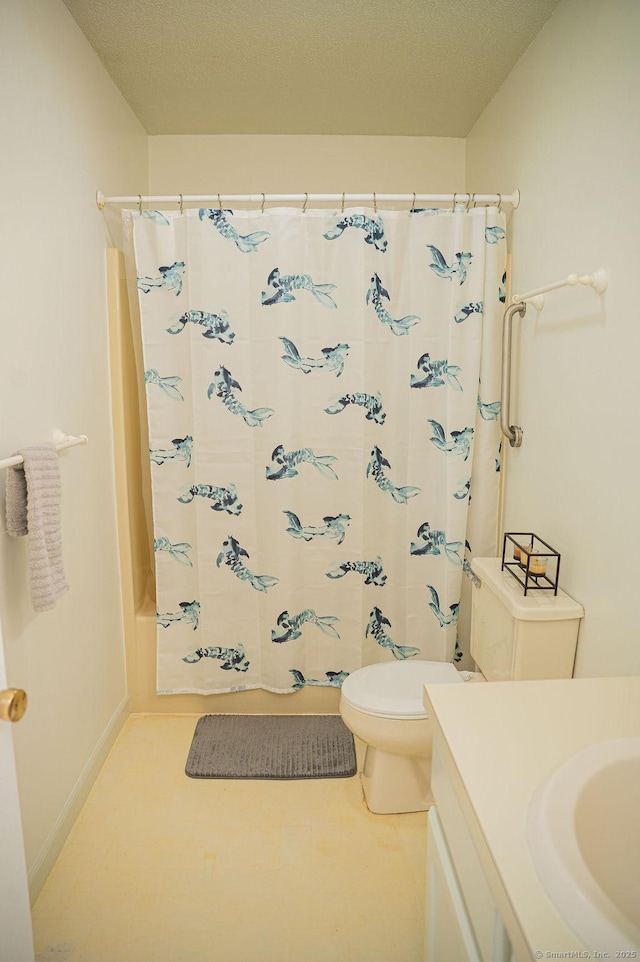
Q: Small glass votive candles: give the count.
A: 3